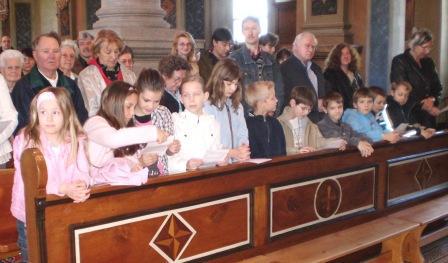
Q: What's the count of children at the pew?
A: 11